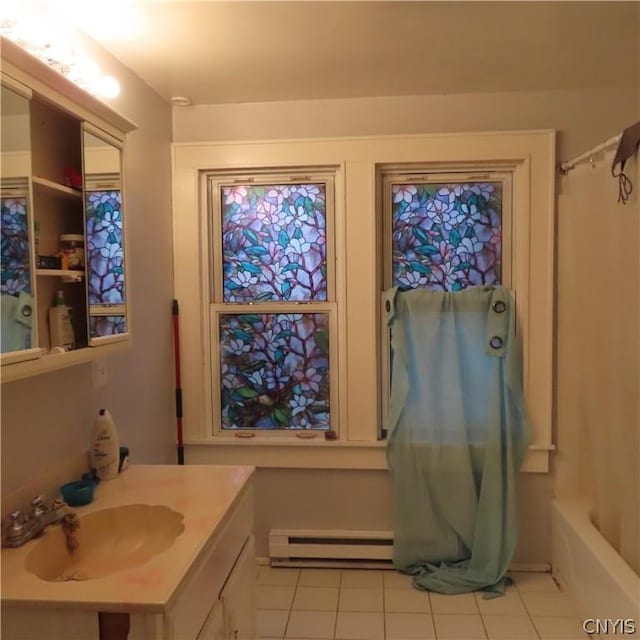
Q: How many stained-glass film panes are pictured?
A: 3